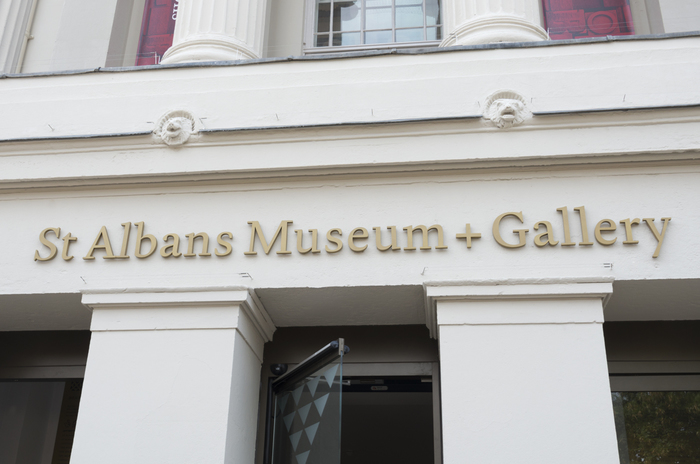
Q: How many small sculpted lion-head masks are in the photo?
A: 2